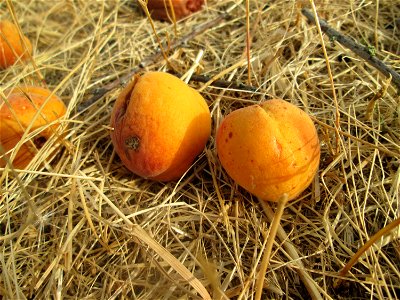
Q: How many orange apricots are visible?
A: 5